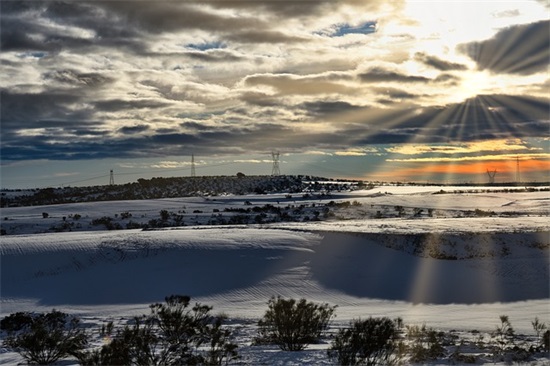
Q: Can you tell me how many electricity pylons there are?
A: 5